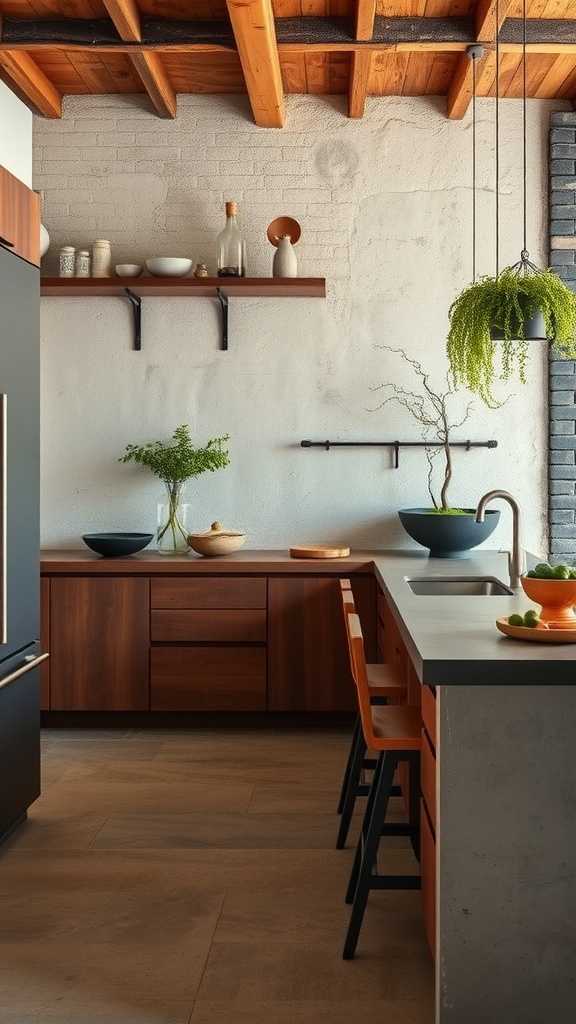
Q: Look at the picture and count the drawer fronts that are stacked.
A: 3